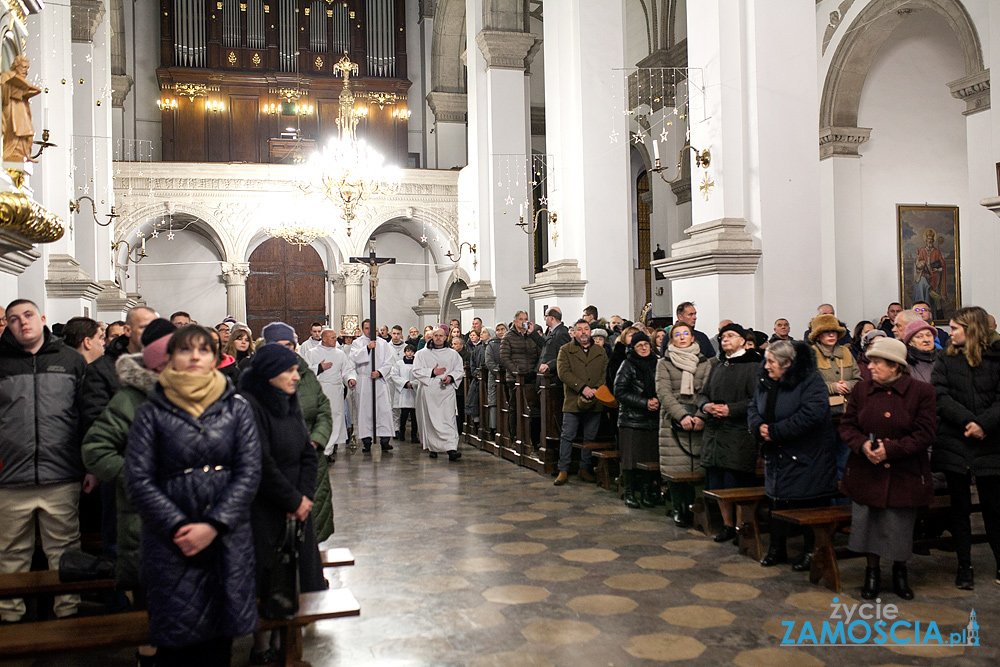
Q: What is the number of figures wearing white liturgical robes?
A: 7